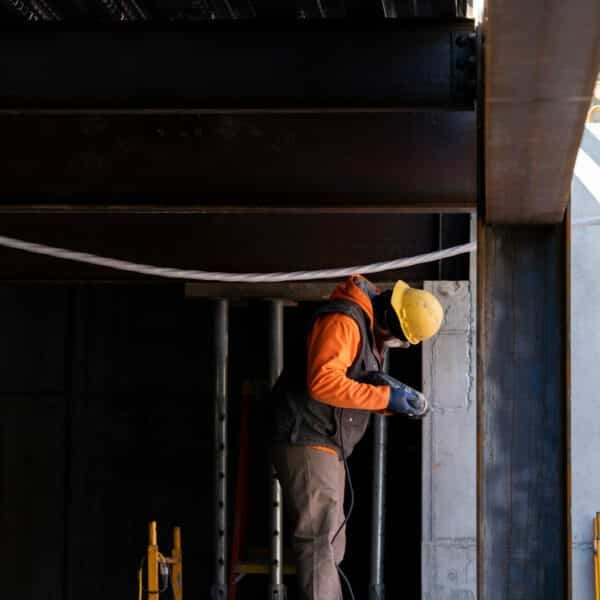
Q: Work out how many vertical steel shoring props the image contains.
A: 3